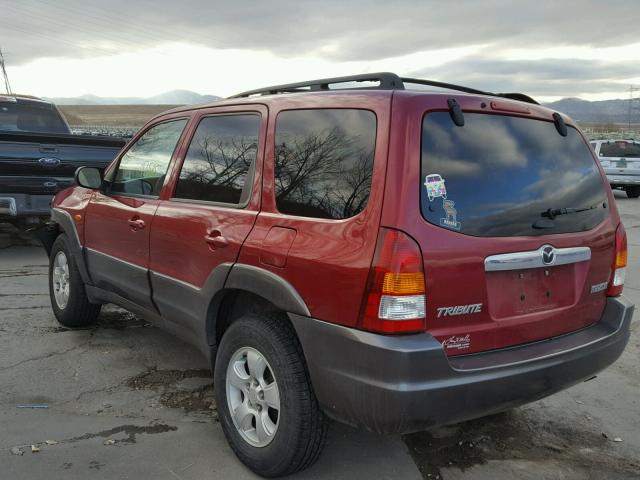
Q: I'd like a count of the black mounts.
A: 2